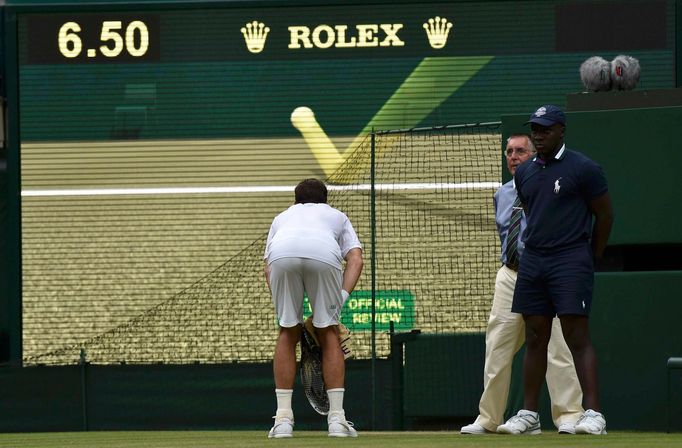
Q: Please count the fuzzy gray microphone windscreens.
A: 2